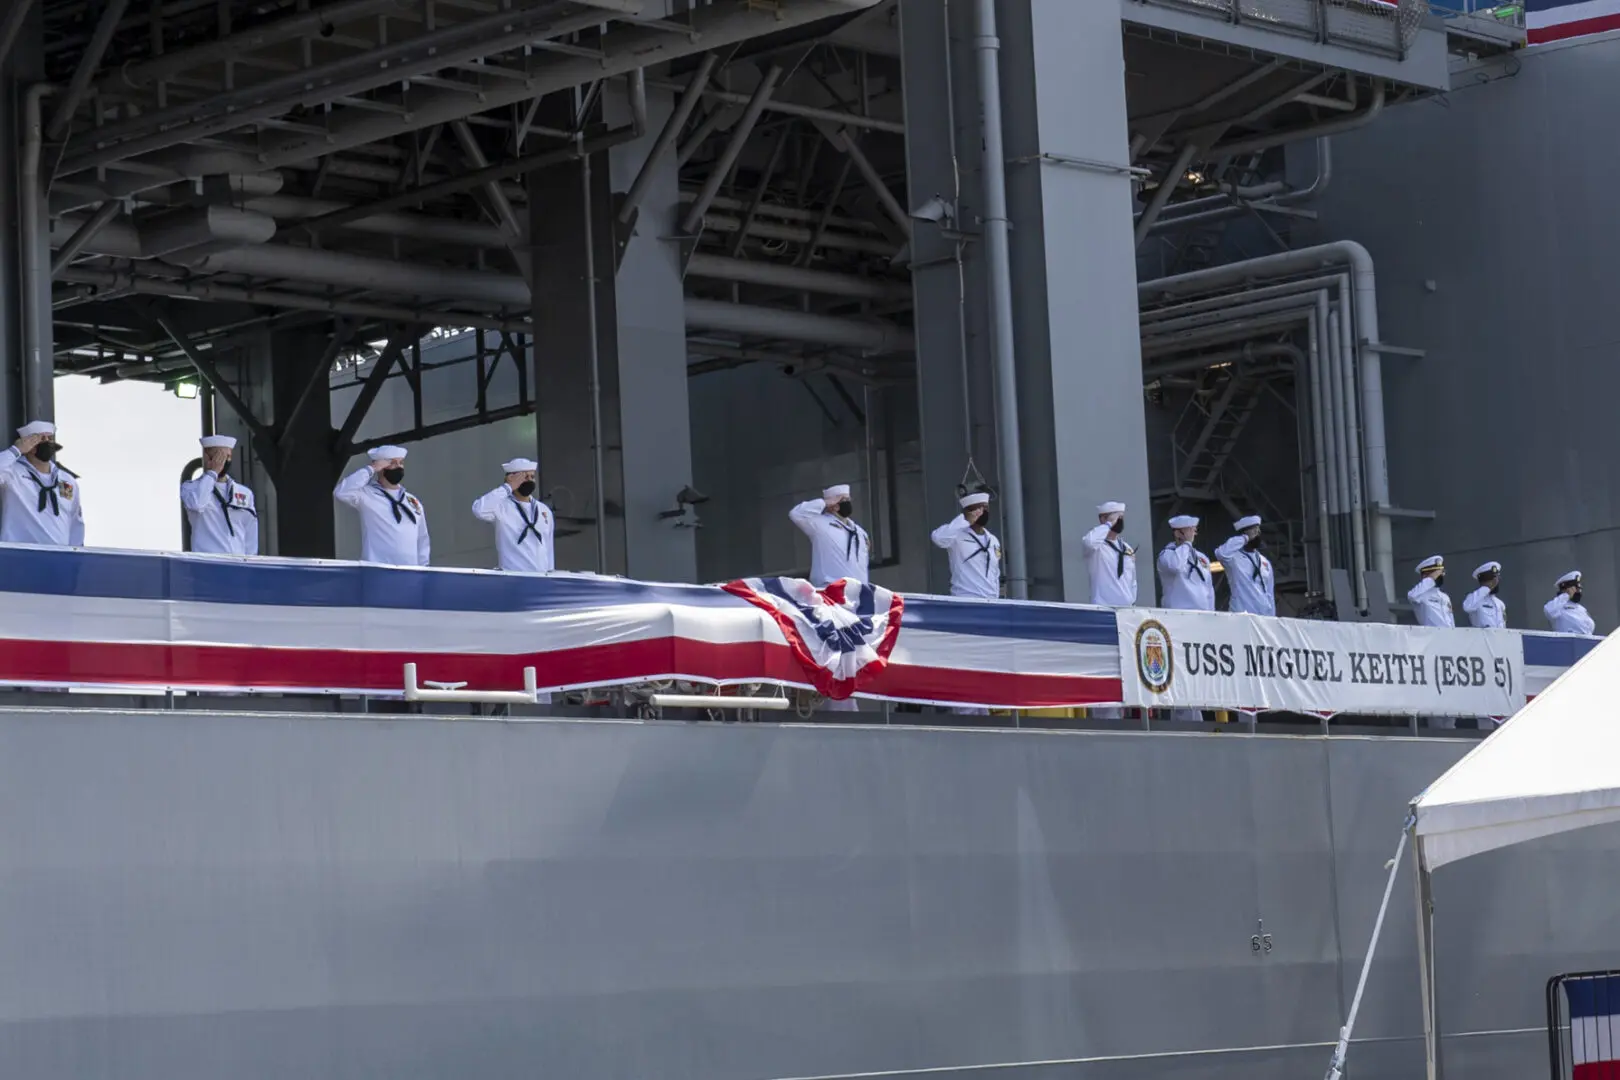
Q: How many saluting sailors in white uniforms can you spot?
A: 12